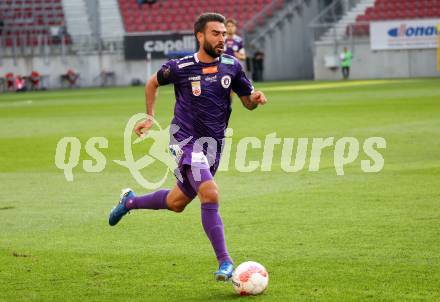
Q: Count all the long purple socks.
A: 2